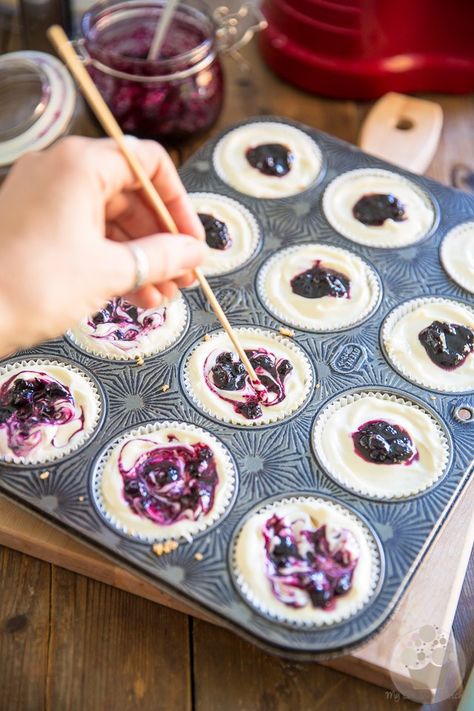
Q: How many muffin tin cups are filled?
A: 12